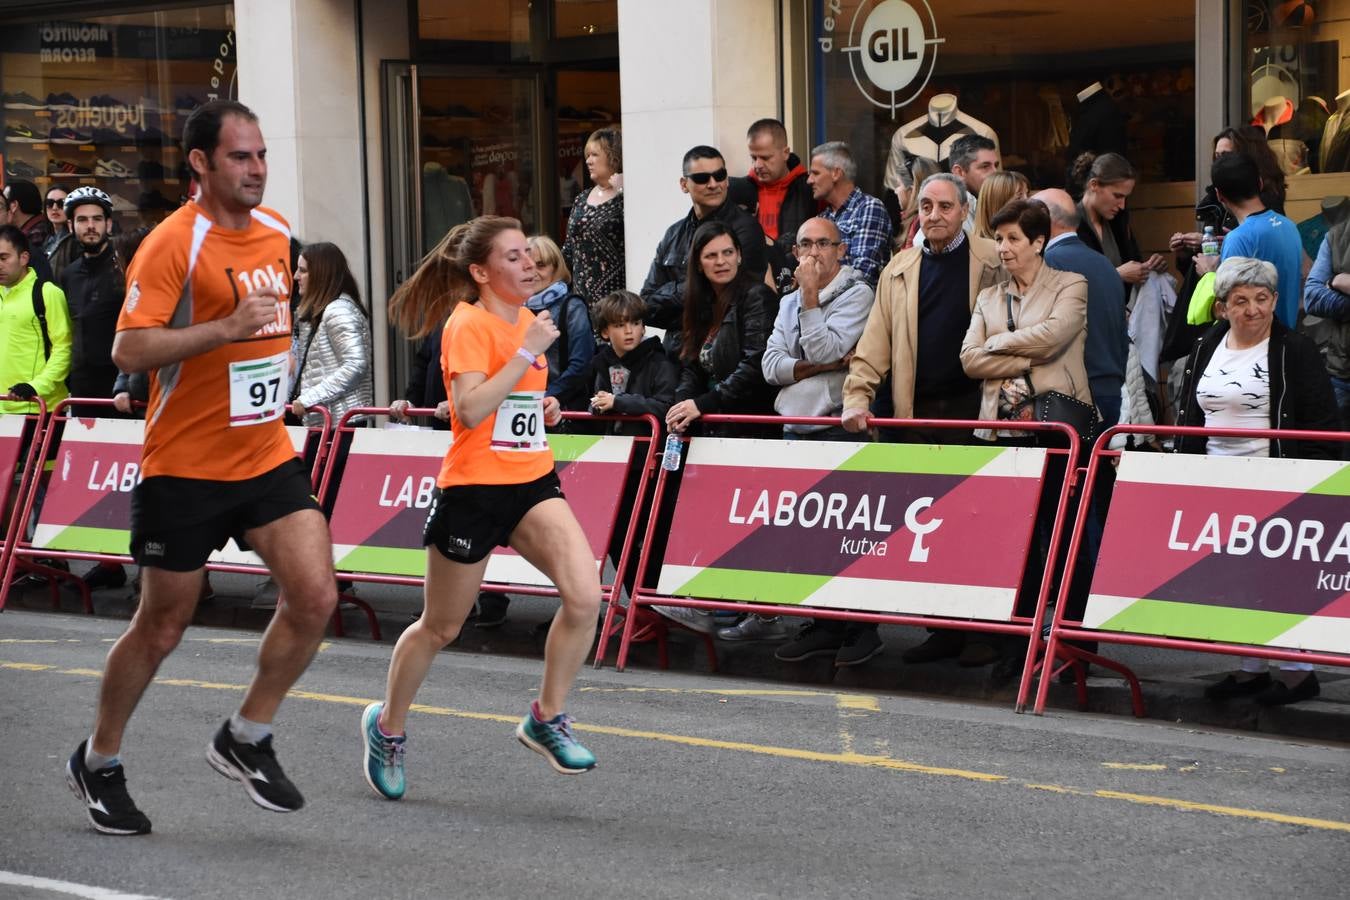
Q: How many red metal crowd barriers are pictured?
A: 5